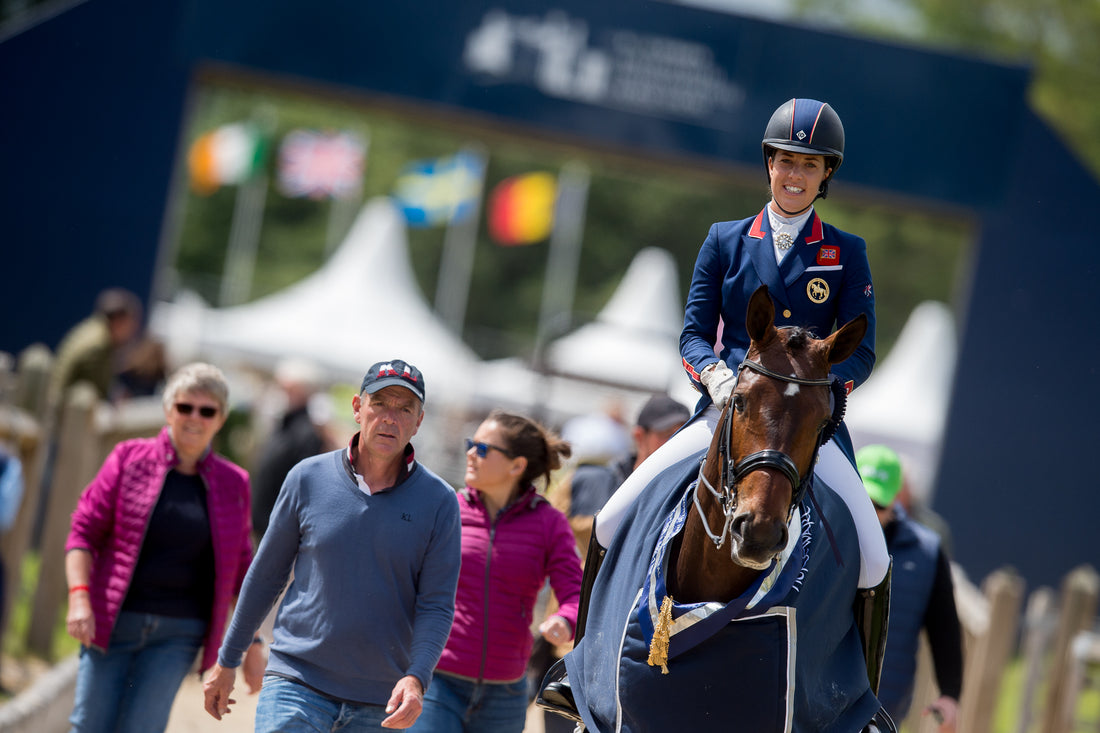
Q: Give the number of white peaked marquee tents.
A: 3